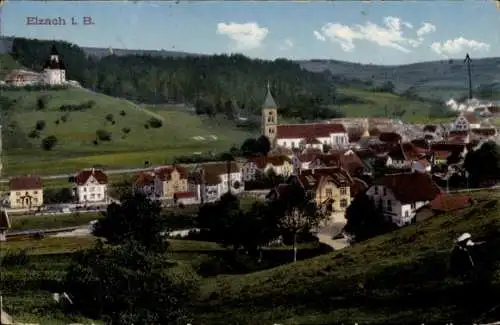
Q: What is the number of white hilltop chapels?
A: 1